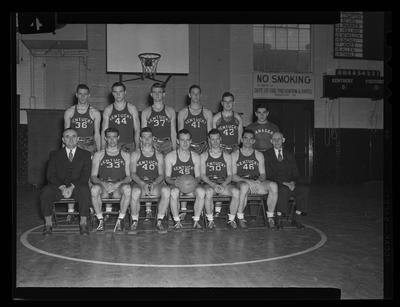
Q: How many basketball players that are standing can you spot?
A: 5